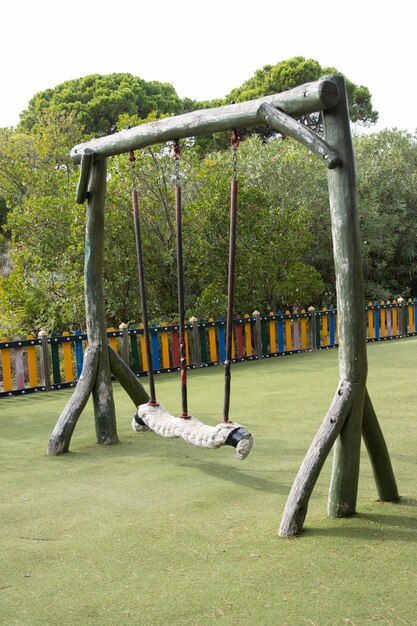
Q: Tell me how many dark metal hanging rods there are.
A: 3